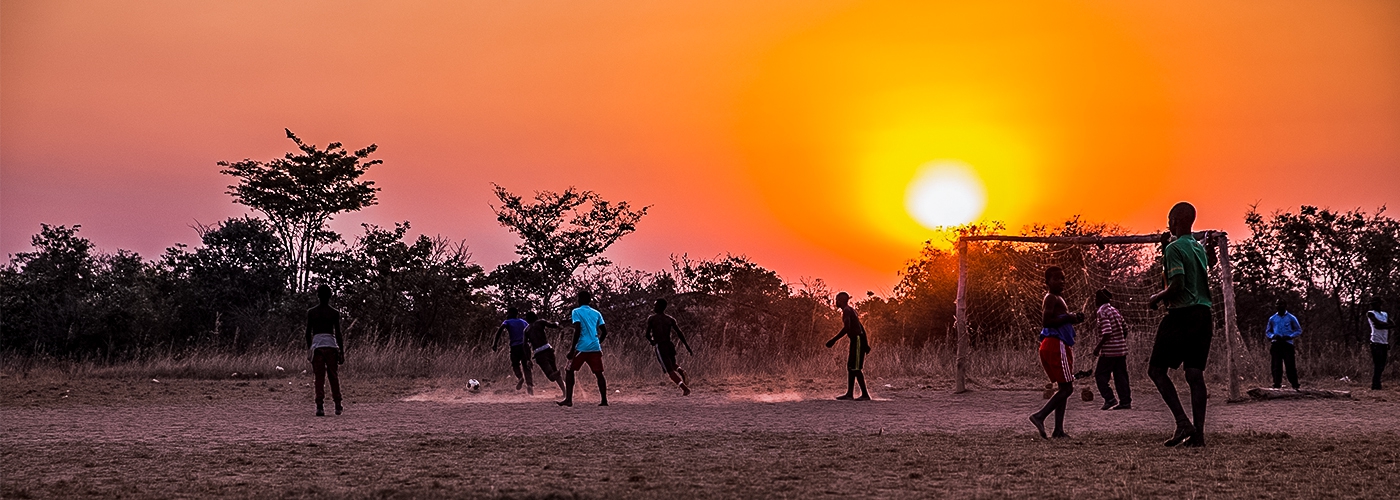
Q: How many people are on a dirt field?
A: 11